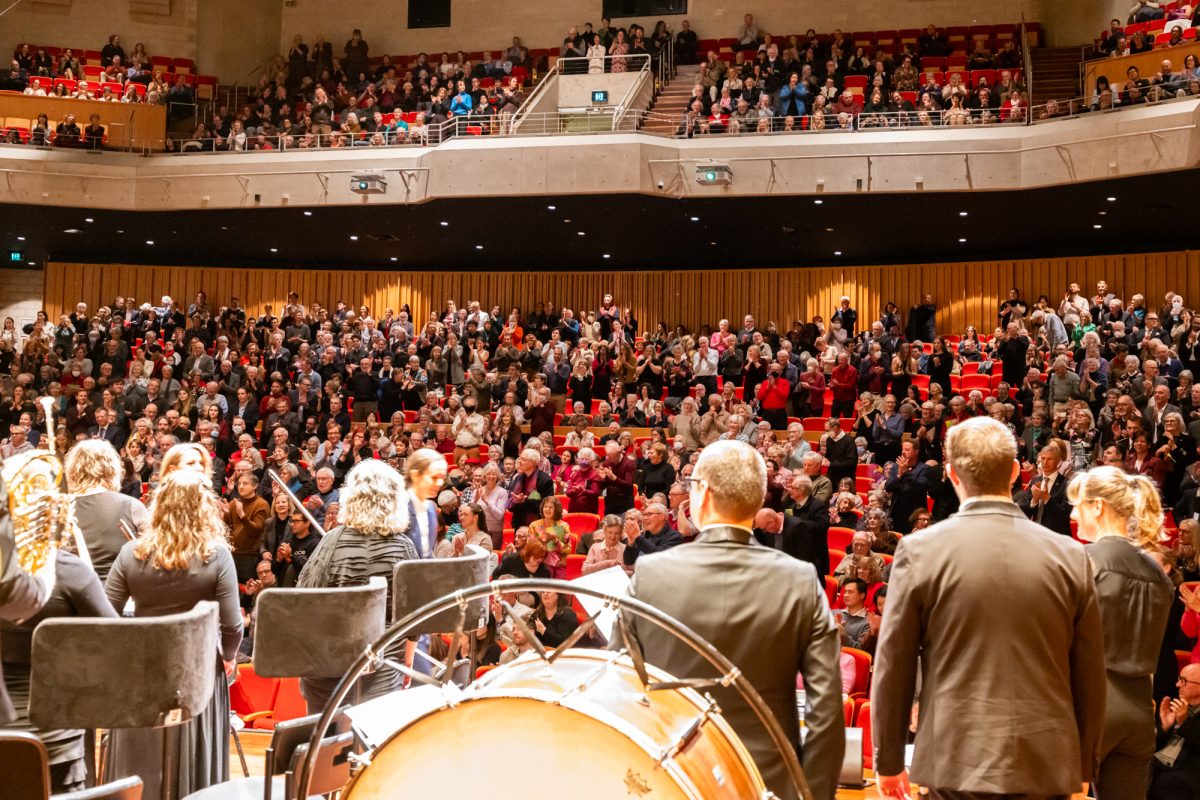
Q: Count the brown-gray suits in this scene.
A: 2